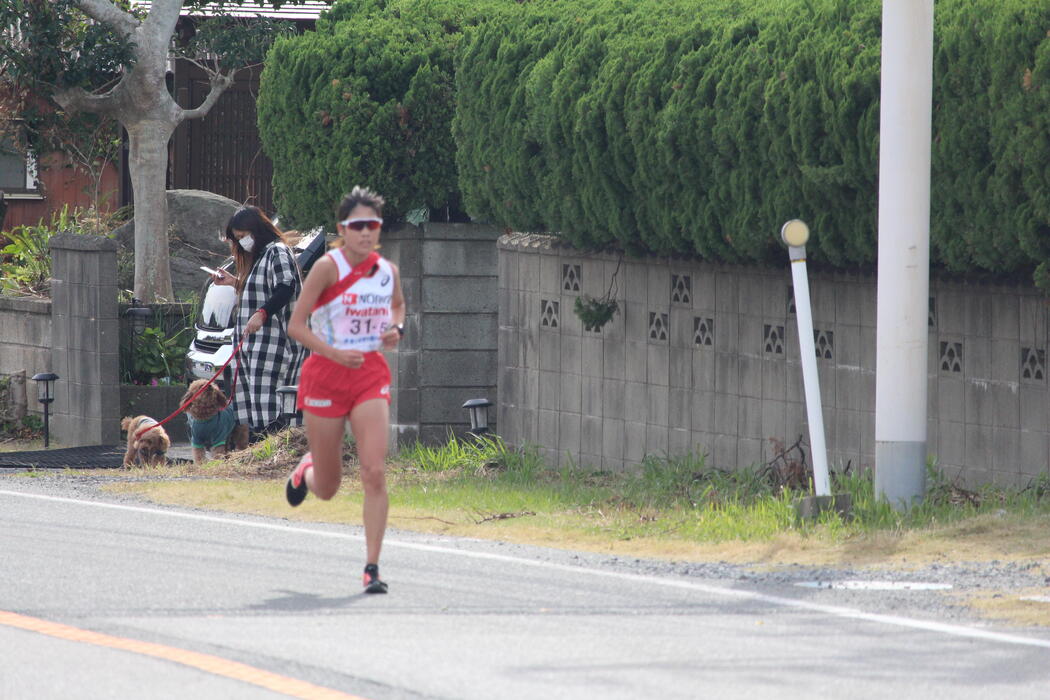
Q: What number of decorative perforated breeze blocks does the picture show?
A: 12